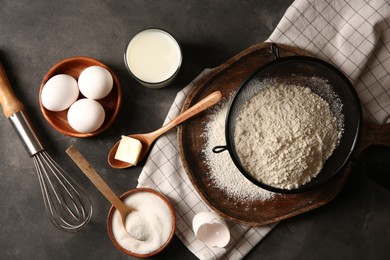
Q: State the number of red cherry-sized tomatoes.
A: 0